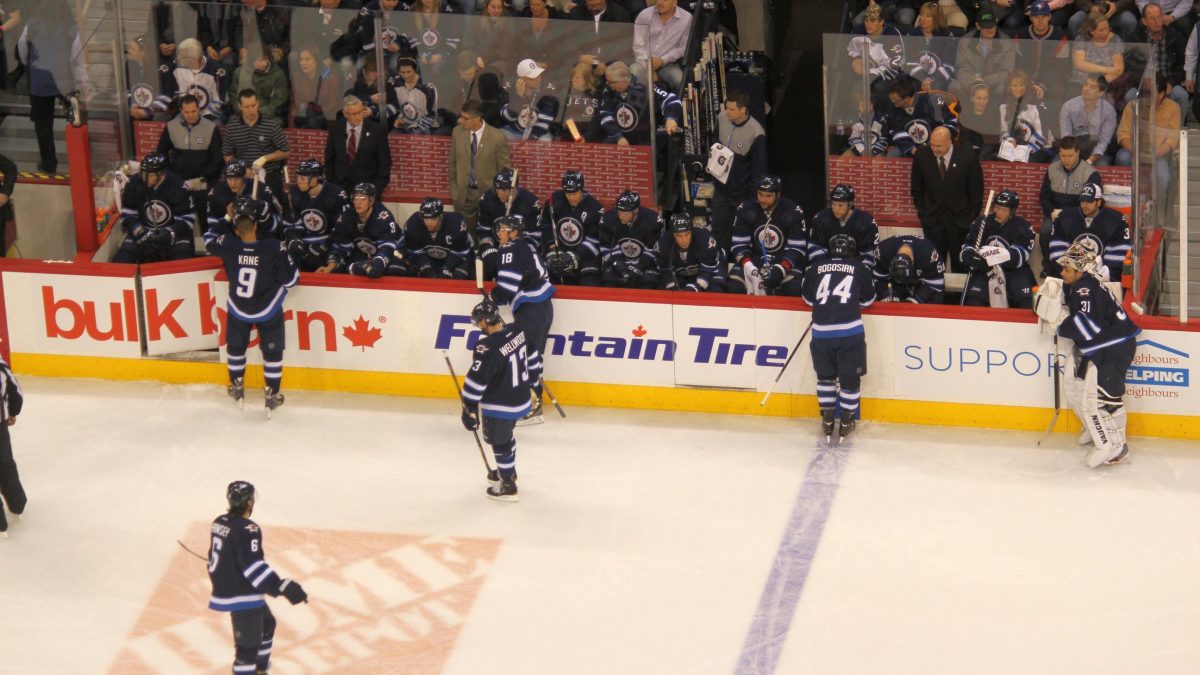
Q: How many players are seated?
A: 14